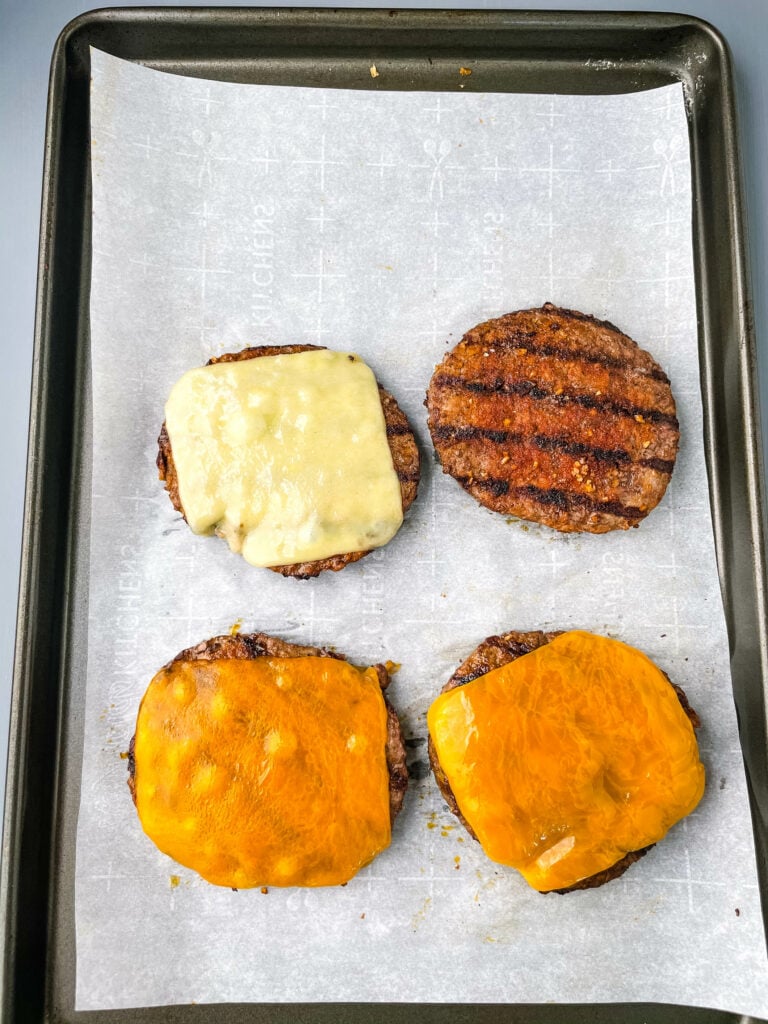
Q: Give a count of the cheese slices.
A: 3